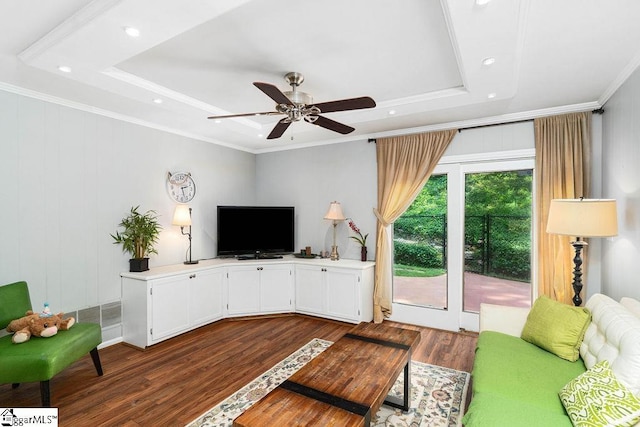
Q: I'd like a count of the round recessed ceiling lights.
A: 9